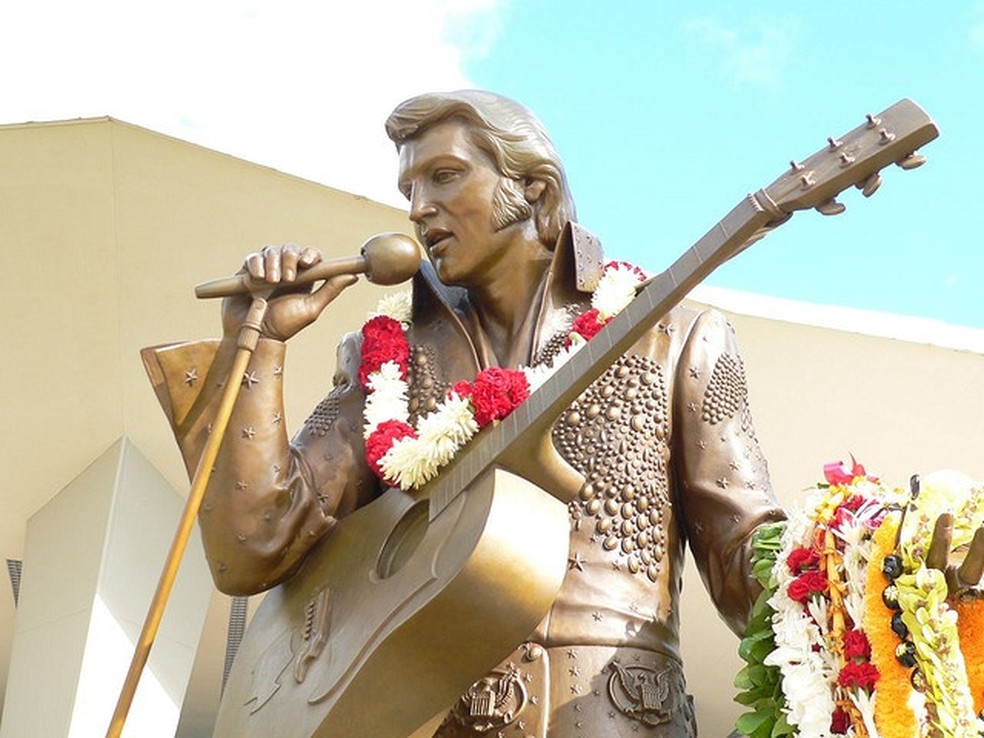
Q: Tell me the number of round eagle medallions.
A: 2